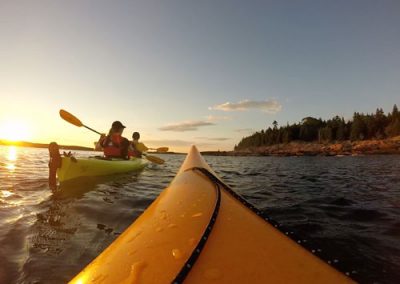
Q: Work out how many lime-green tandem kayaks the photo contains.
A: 1